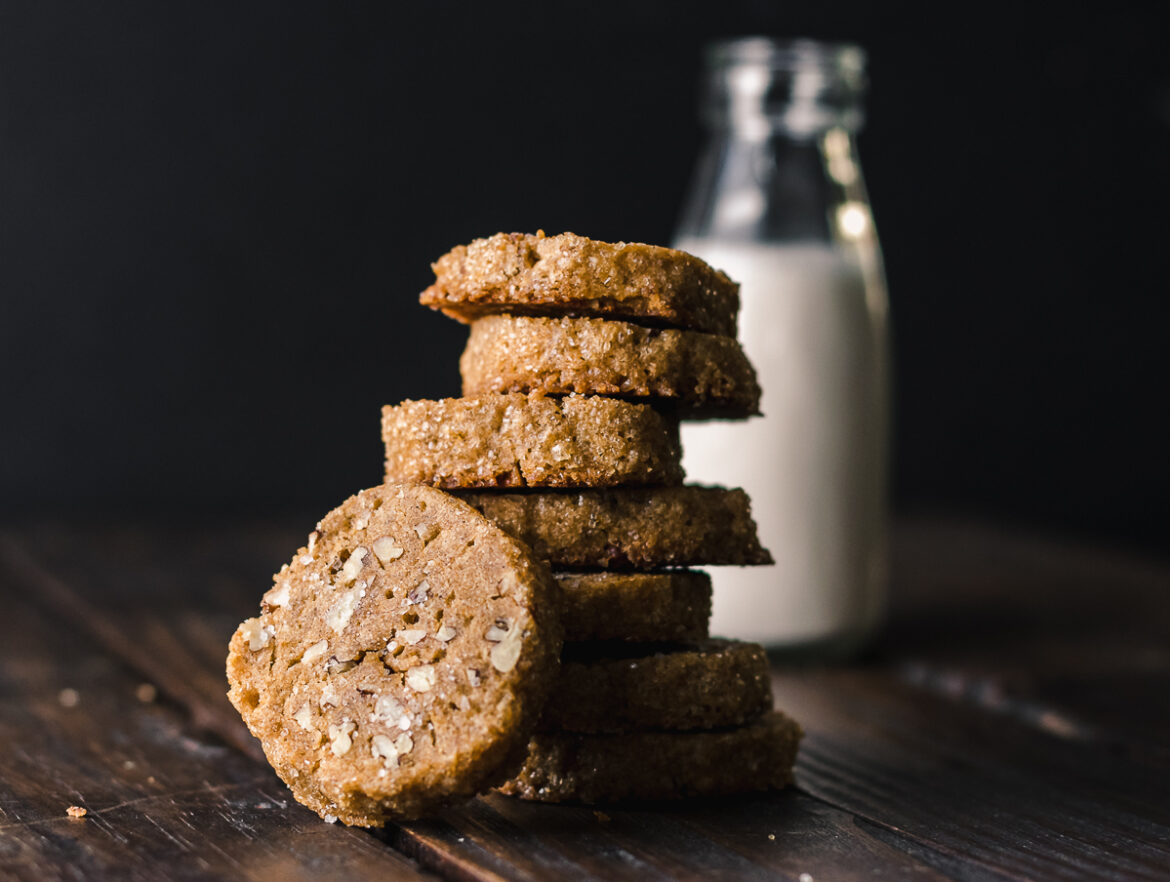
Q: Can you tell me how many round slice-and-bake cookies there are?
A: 8